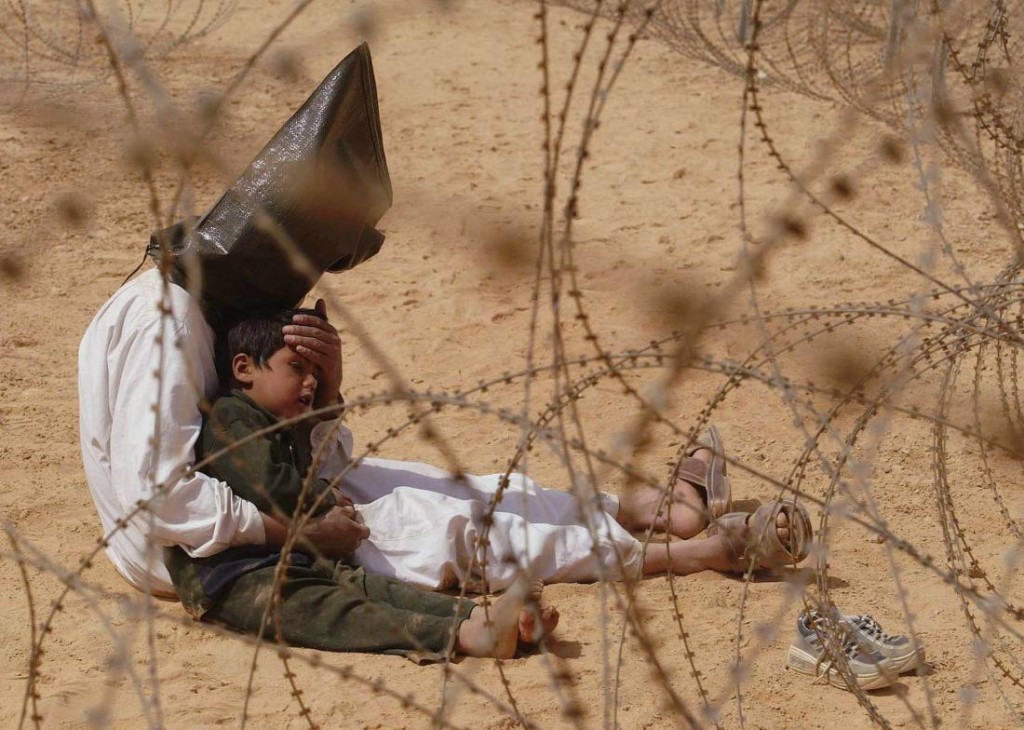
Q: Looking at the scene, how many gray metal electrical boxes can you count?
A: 0